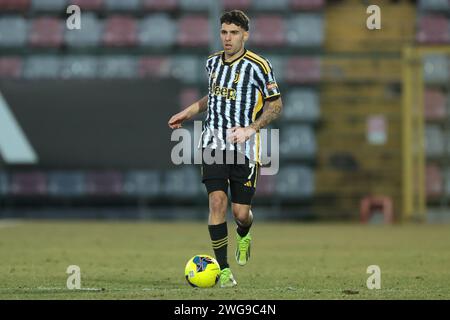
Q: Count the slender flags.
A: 0